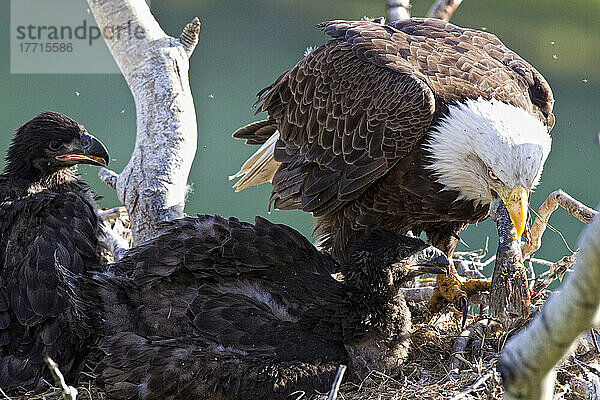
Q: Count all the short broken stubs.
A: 2